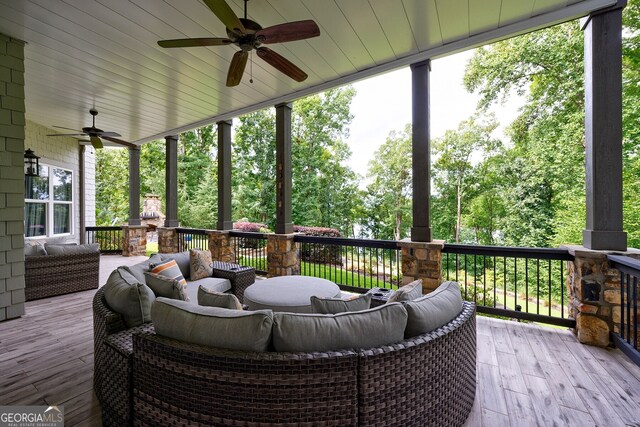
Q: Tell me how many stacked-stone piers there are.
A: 6